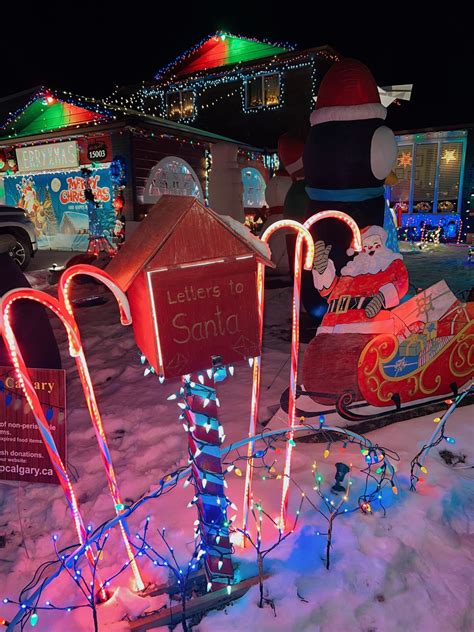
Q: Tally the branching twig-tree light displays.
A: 4